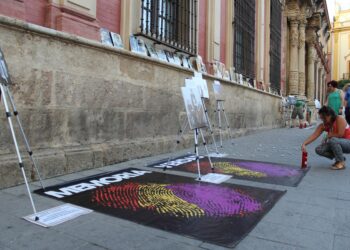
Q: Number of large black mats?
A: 2